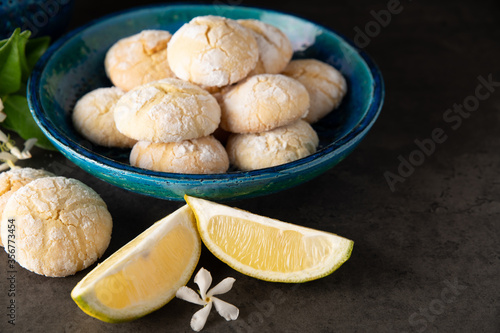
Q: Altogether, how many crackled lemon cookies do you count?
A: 11